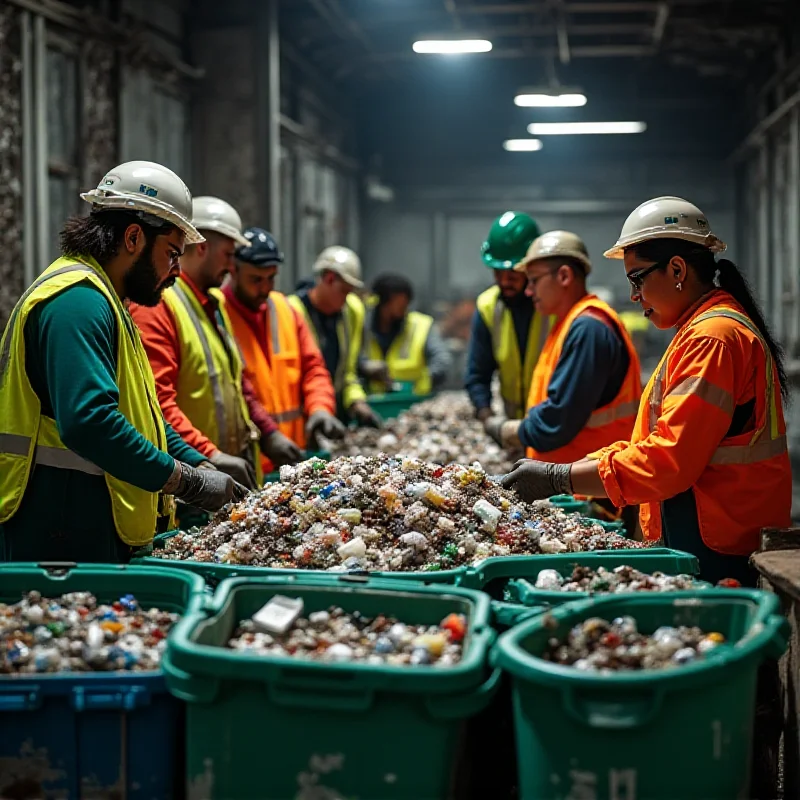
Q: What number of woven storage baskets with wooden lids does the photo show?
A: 0